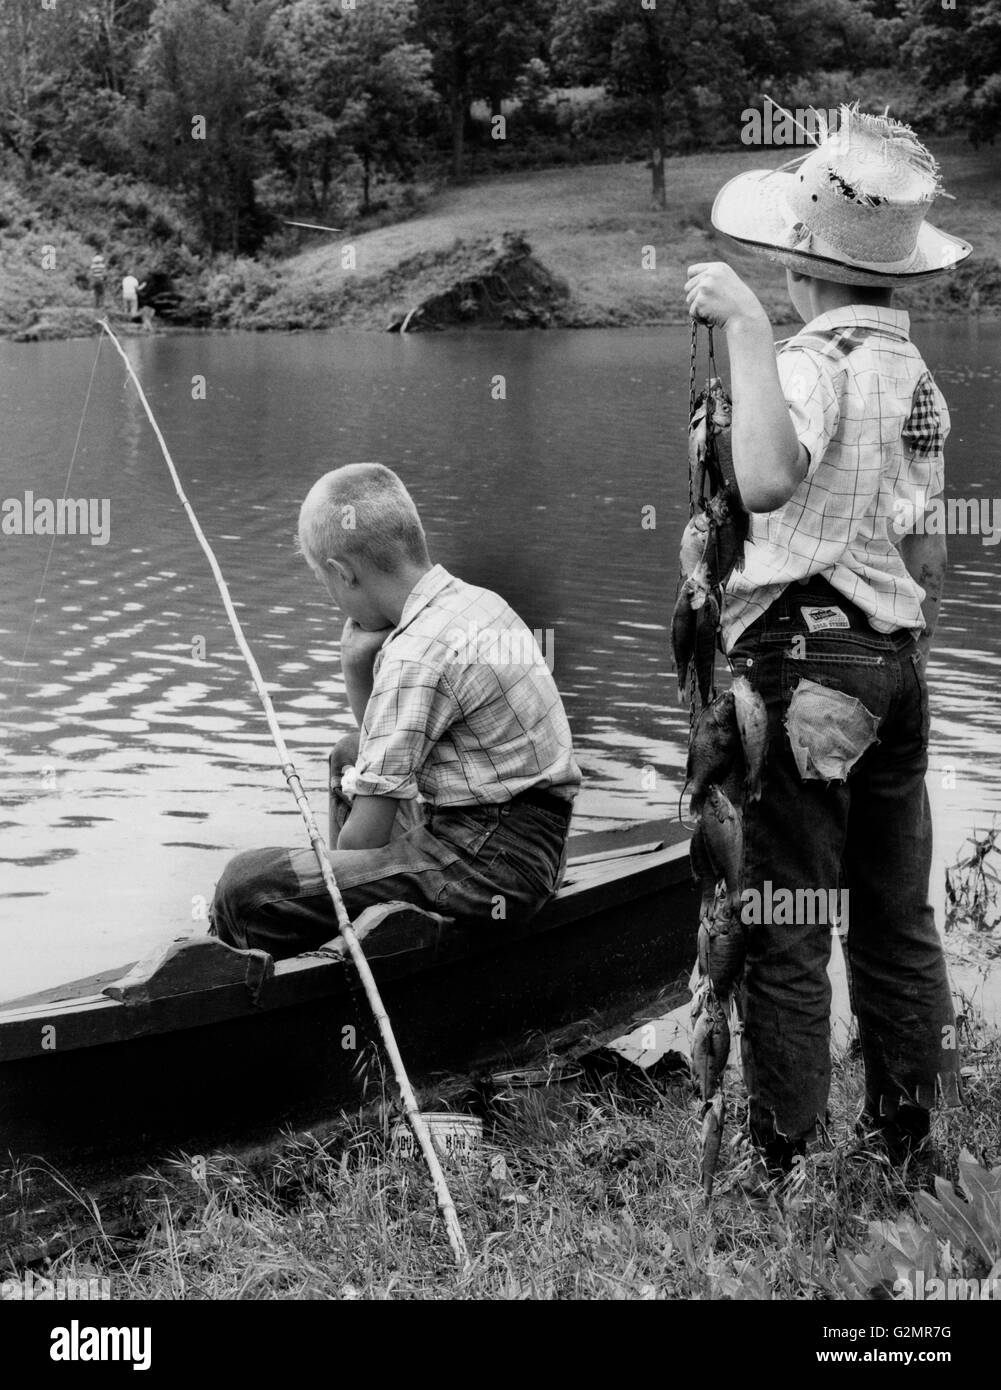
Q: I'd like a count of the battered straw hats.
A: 1